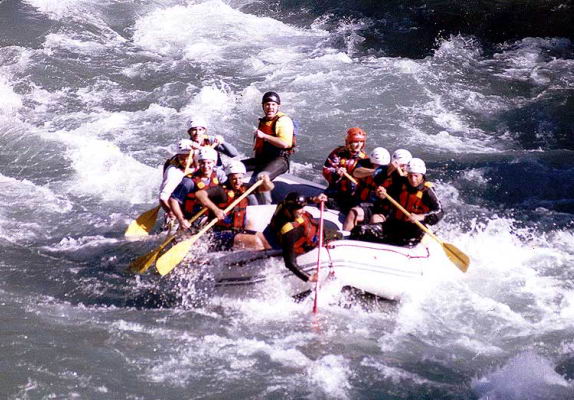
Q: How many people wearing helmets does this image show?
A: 10